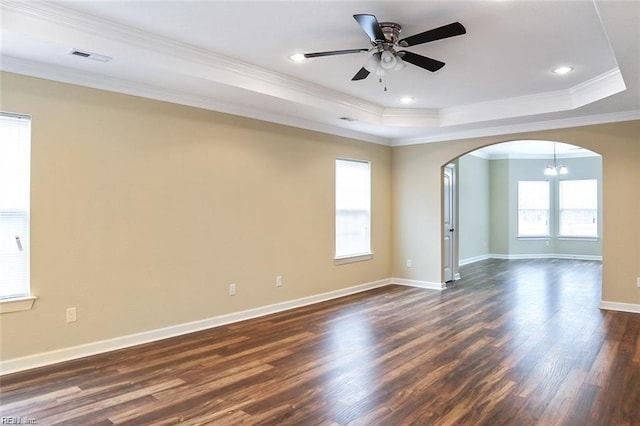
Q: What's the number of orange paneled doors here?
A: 0